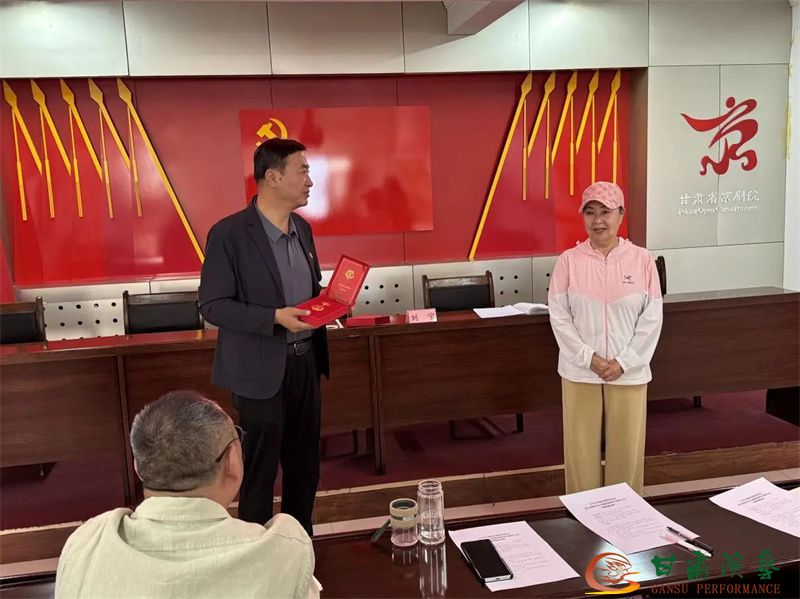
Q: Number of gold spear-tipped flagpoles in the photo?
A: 10